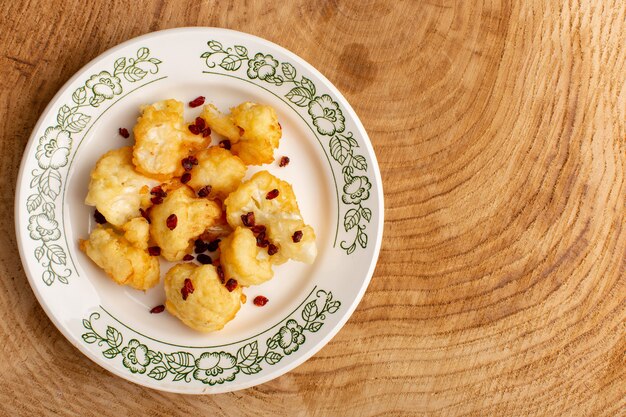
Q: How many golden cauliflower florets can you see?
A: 9